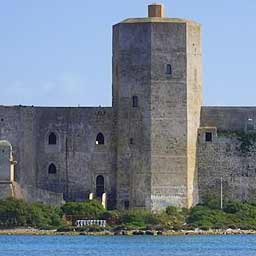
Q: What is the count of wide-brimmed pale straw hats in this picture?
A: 0